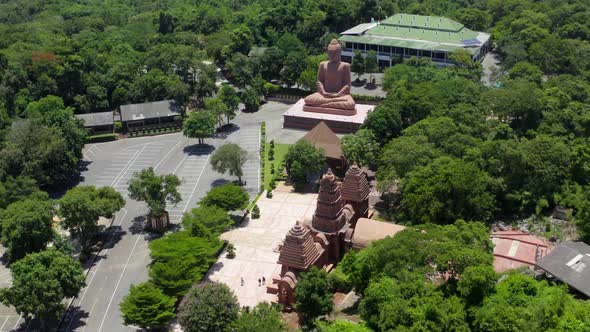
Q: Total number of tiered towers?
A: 3